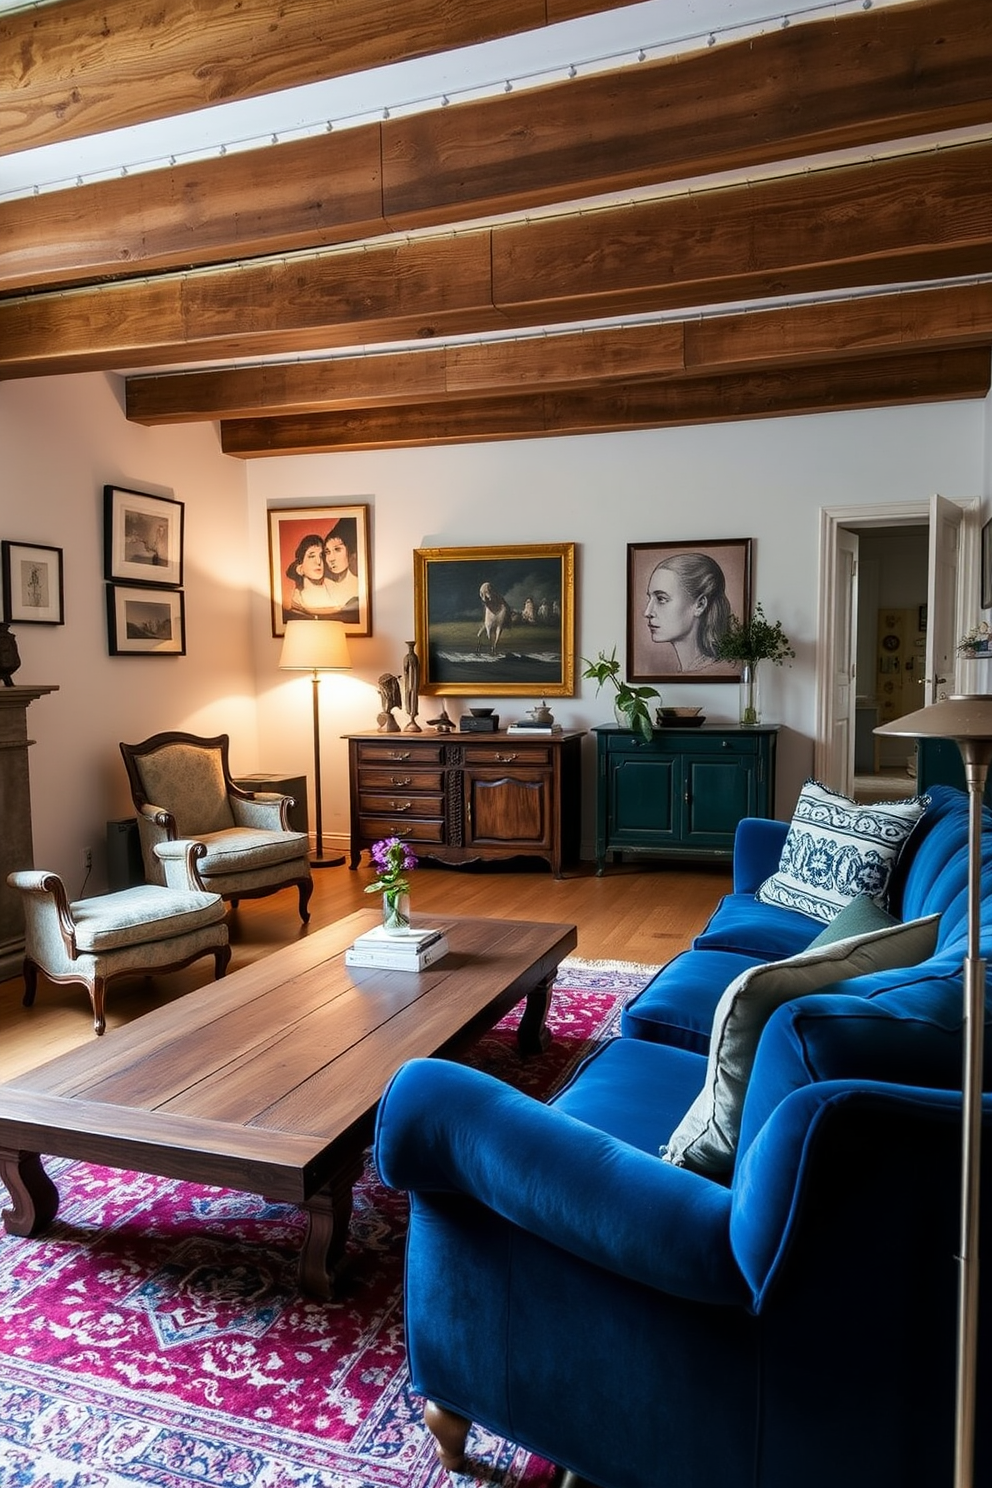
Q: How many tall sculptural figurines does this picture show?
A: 2